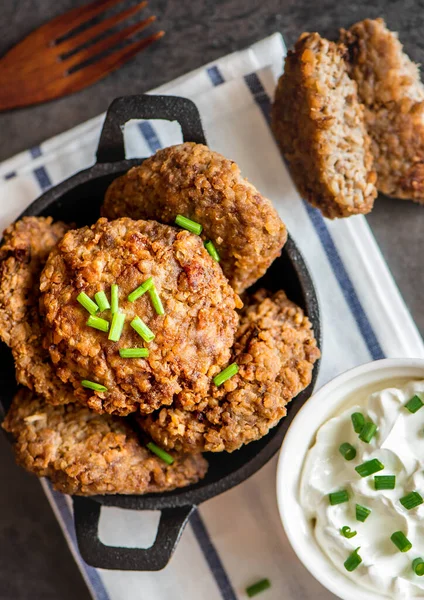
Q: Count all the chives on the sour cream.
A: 13